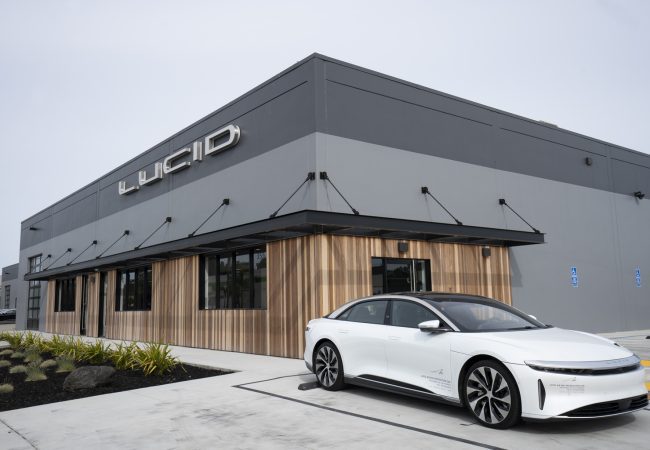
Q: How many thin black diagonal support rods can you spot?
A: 10